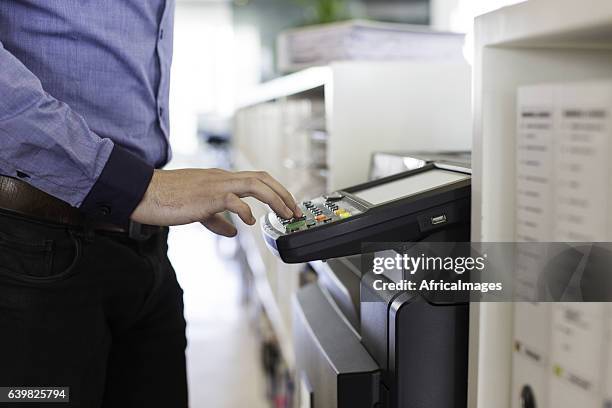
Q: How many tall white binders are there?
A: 2